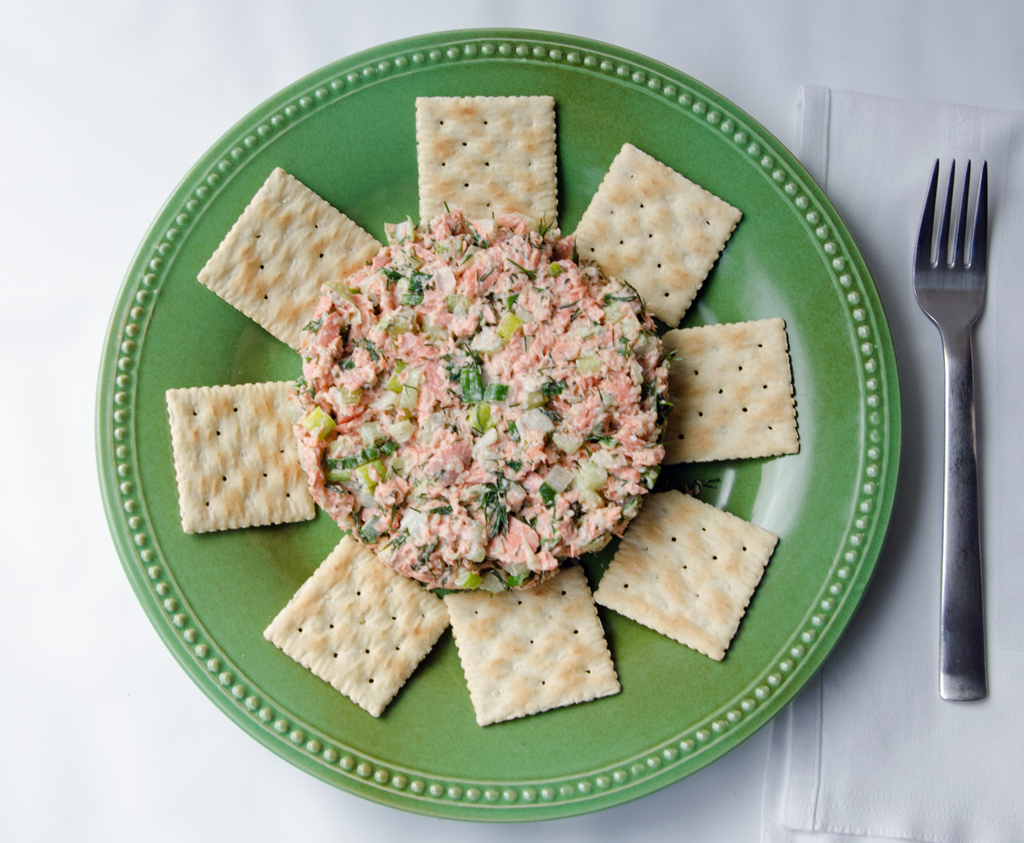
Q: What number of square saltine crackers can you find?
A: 8